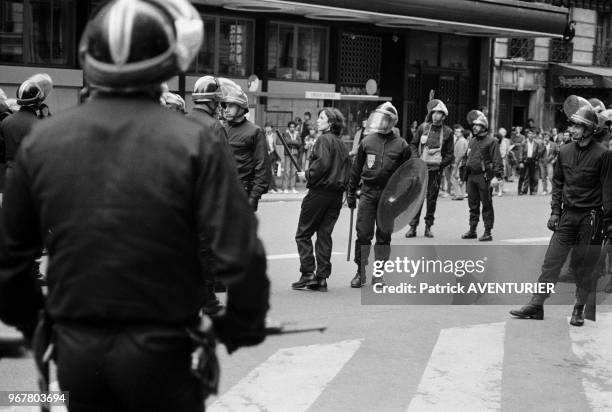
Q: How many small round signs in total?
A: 2